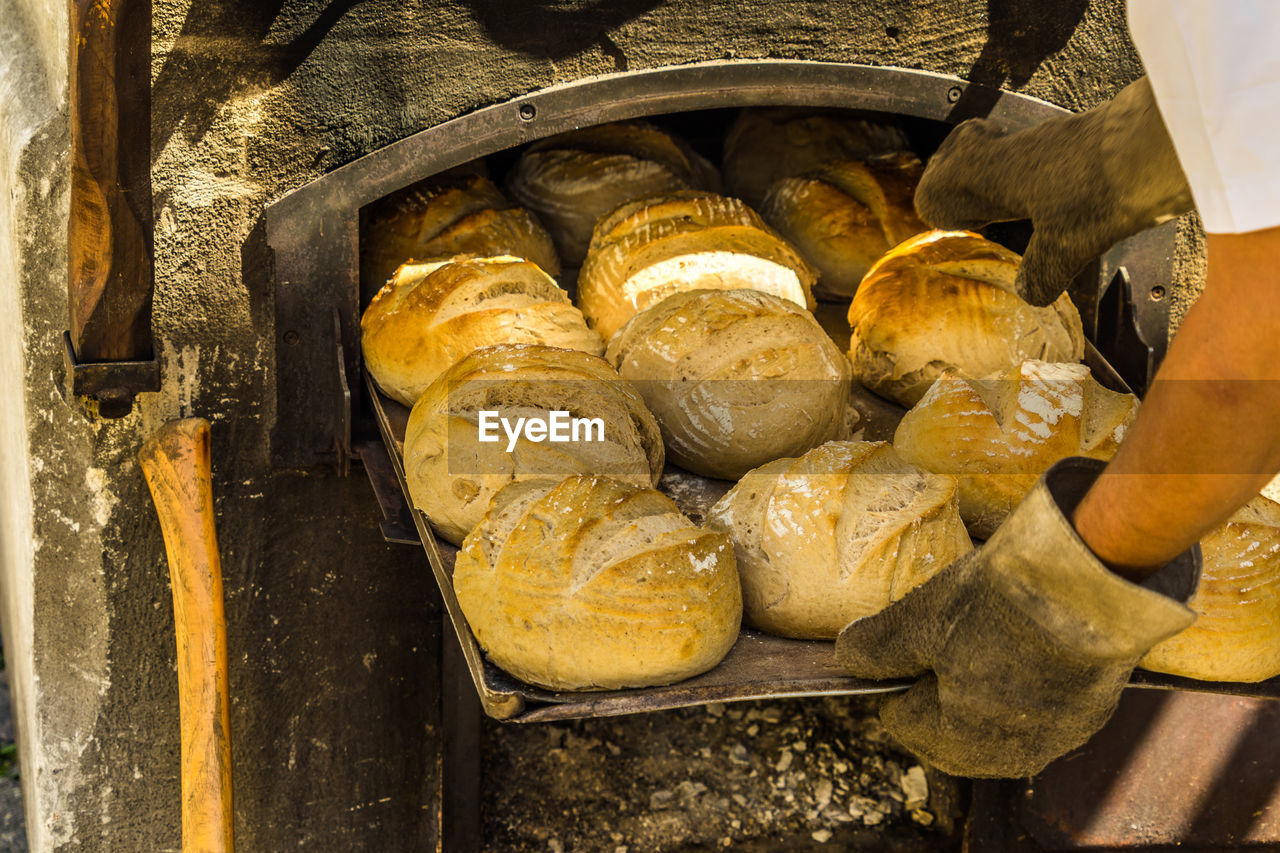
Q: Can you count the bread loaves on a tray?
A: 13